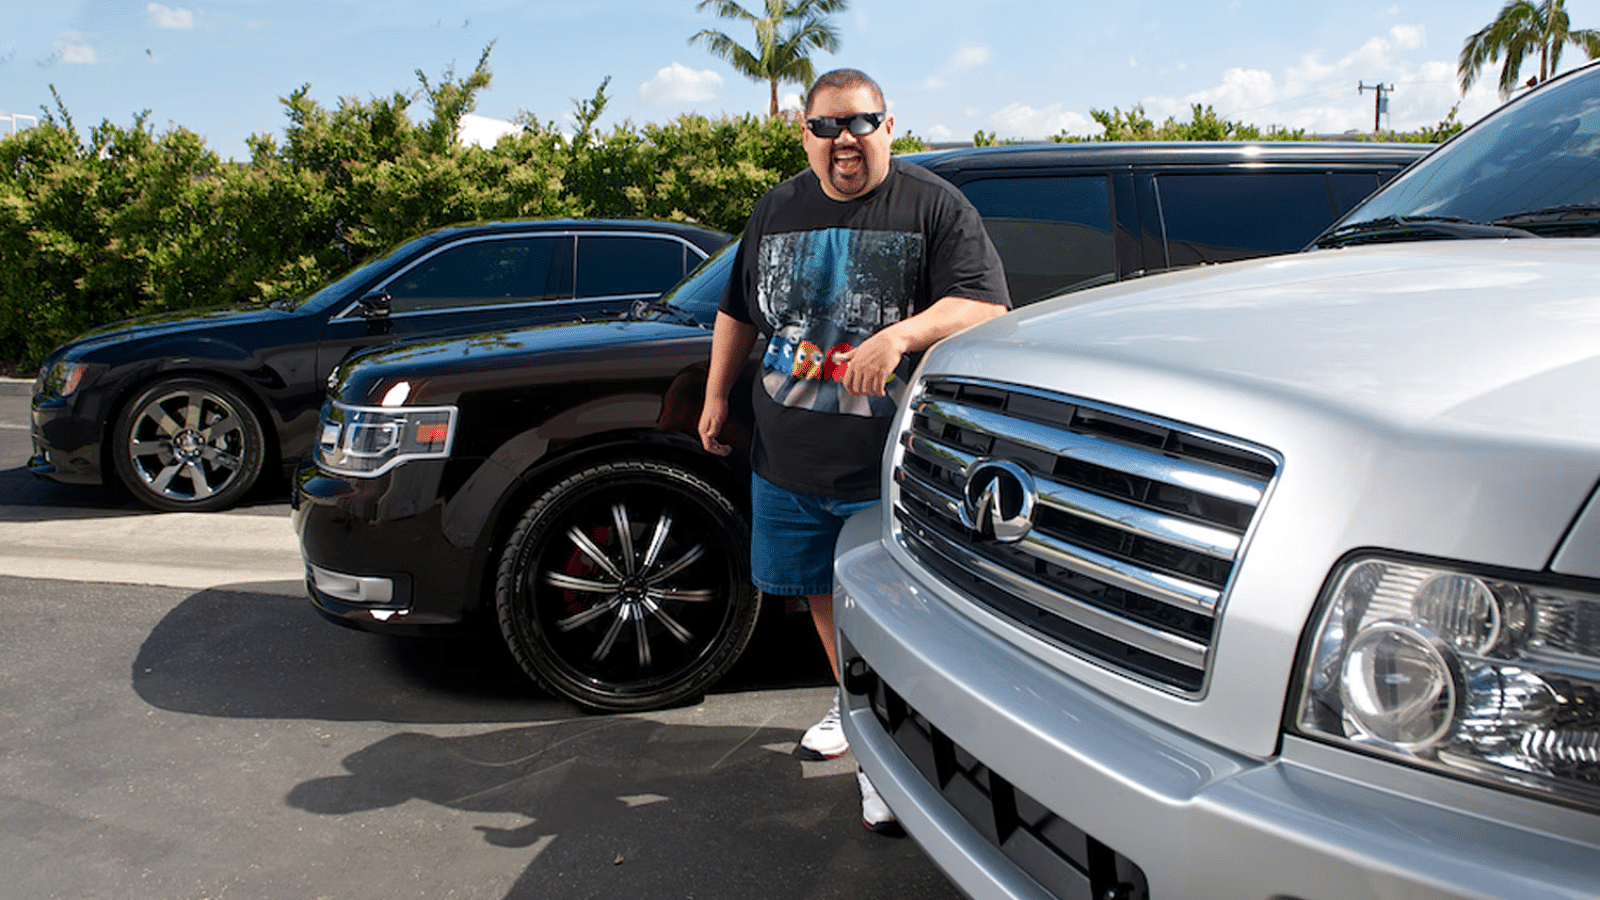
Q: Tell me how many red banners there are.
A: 0